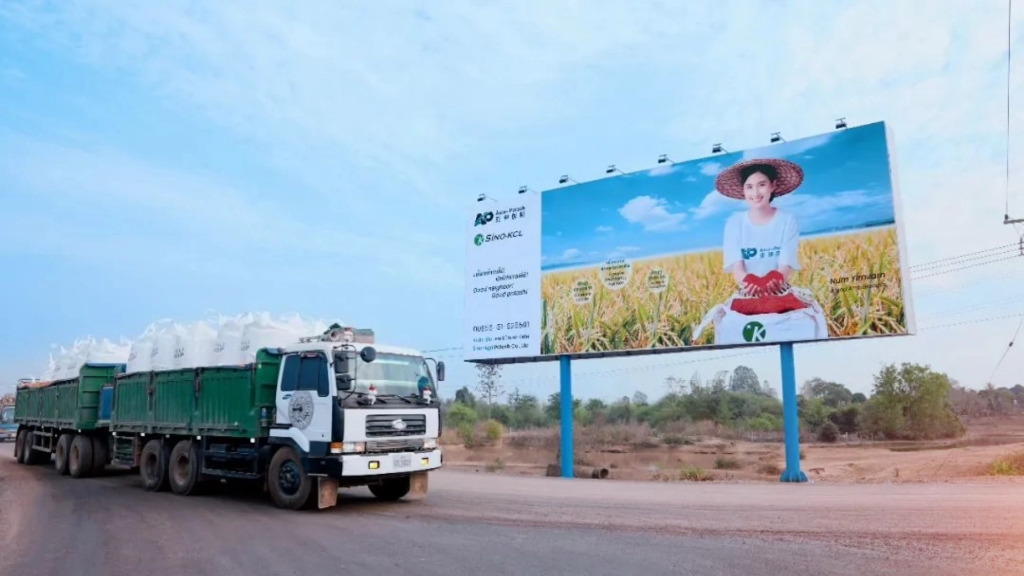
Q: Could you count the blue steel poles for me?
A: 2